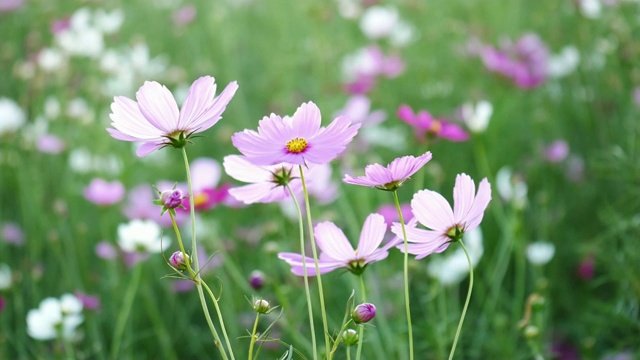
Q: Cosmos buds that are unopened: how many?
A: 6